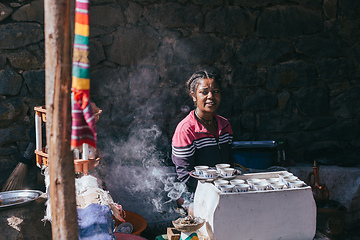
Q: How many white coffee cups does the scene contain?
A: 15